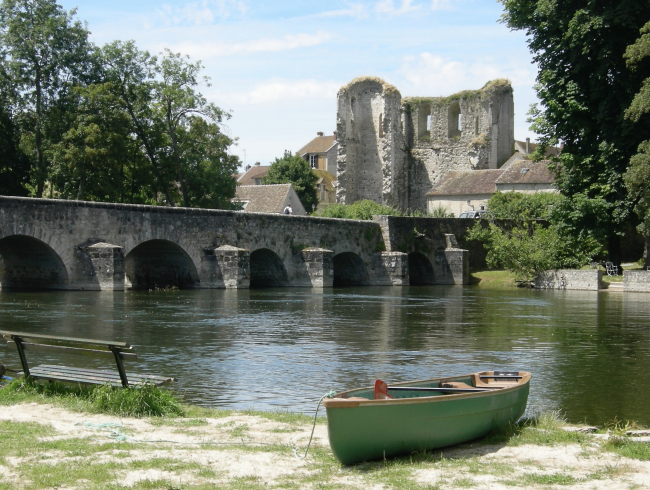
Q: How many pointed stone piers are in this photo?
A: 5